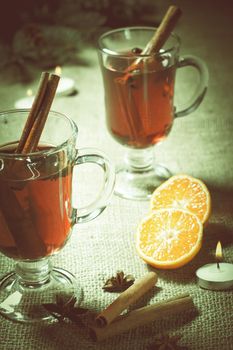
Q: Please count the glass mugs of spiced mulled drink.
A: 2